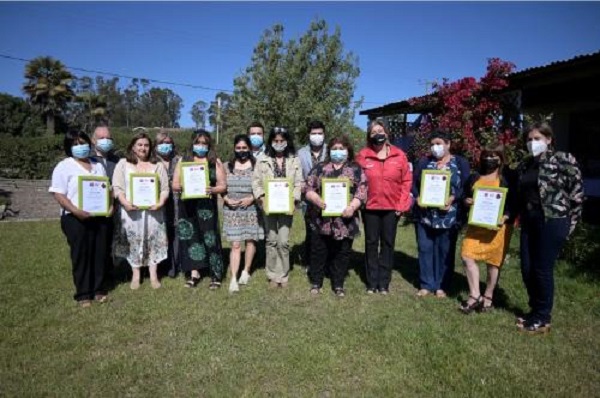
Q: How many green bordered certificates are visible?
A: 7